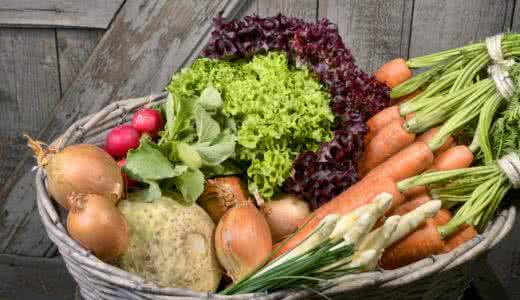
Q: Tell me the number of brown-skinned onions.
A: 5